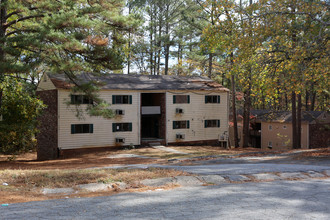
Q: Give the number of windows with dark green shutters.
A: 8